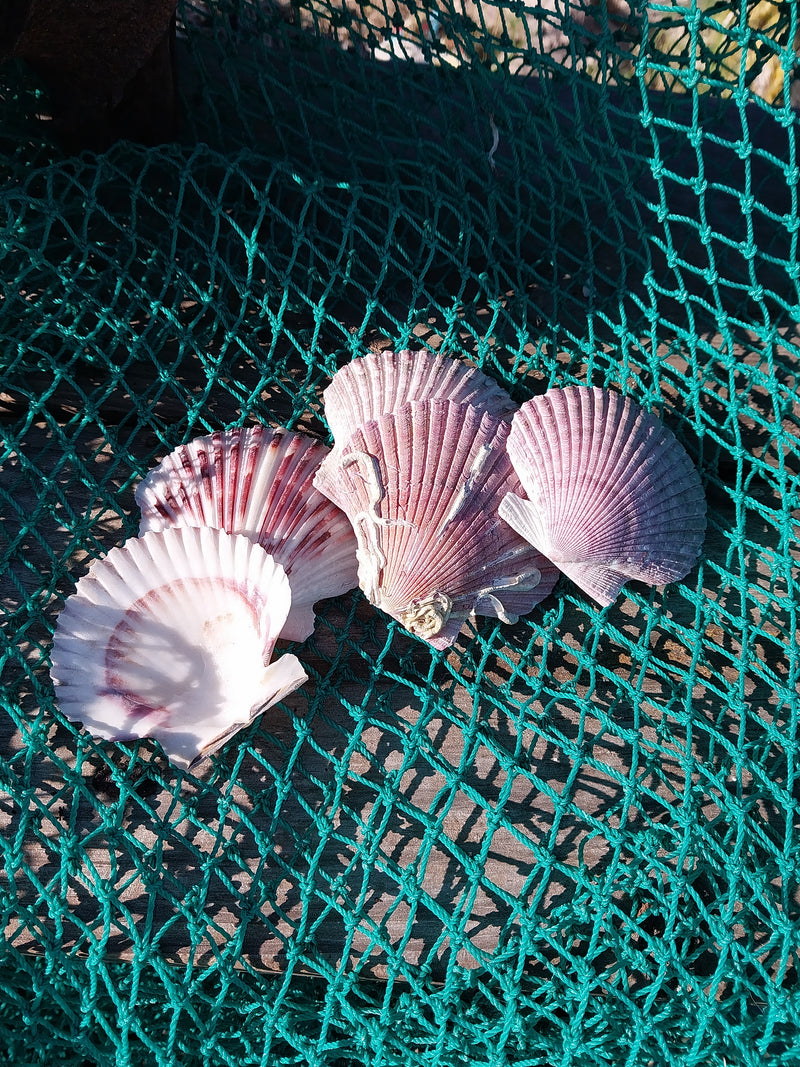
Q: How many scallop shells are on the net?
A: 5